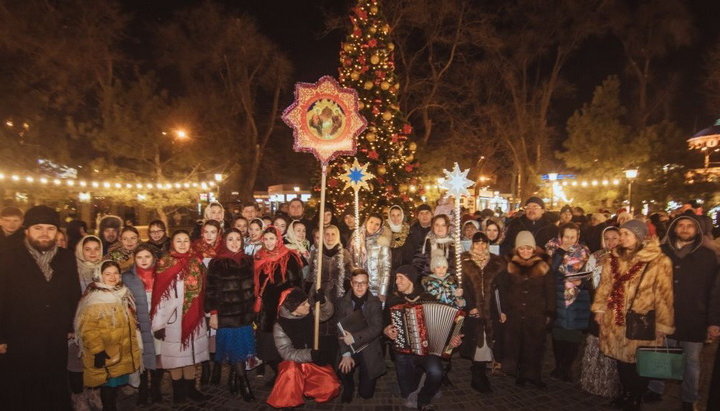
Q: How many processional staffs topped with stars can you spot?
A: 3